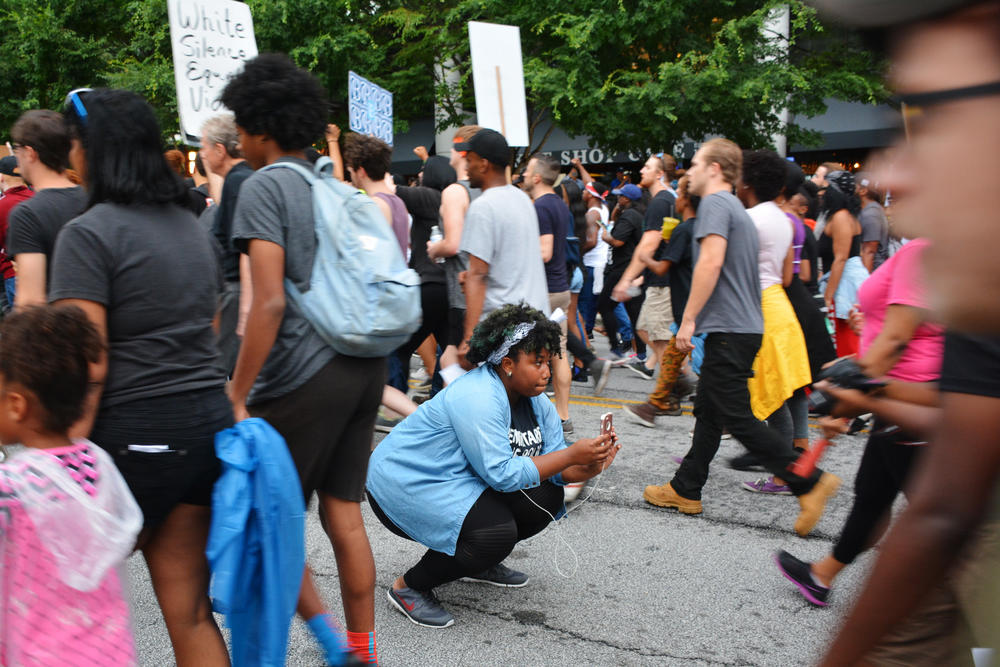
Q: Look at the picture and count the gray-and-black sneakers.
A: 2